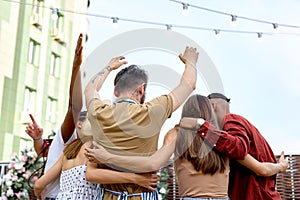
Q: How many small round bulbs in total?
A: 8